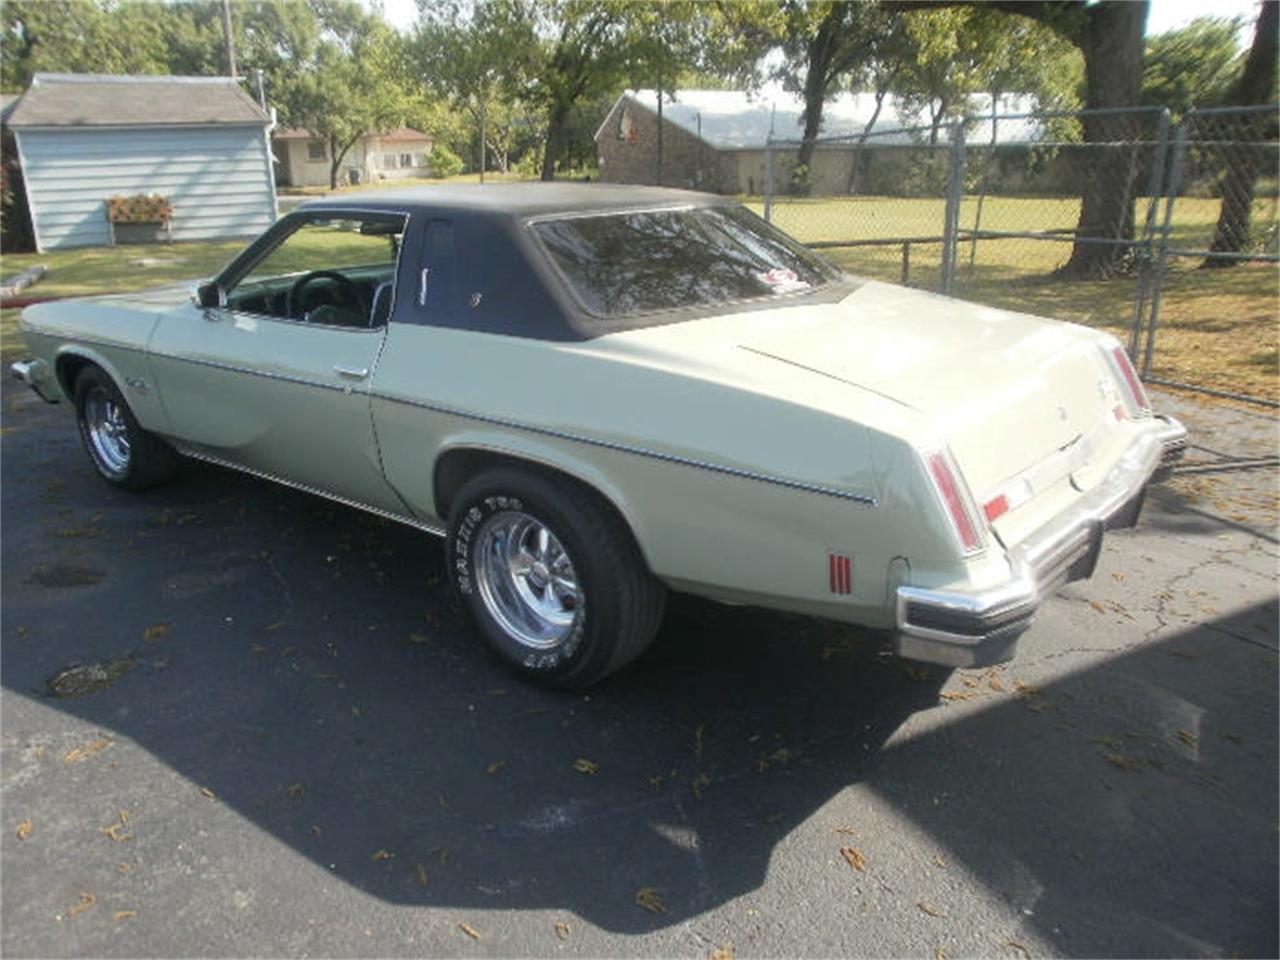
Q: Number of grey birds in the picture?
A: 0